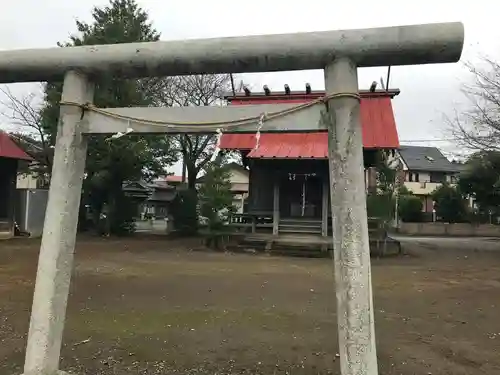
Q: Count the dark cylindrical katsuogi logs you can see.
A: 5